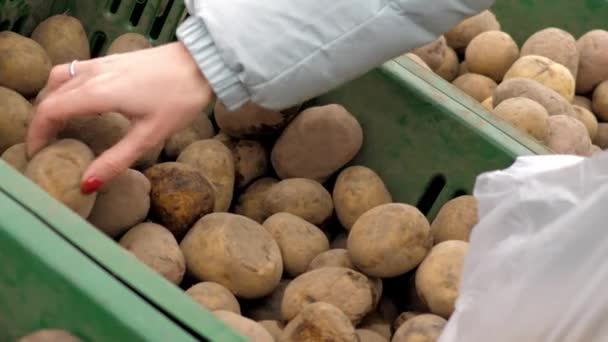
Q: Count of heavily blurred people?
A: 0